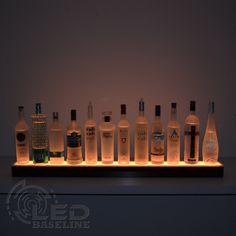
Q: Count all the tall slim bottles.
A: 12